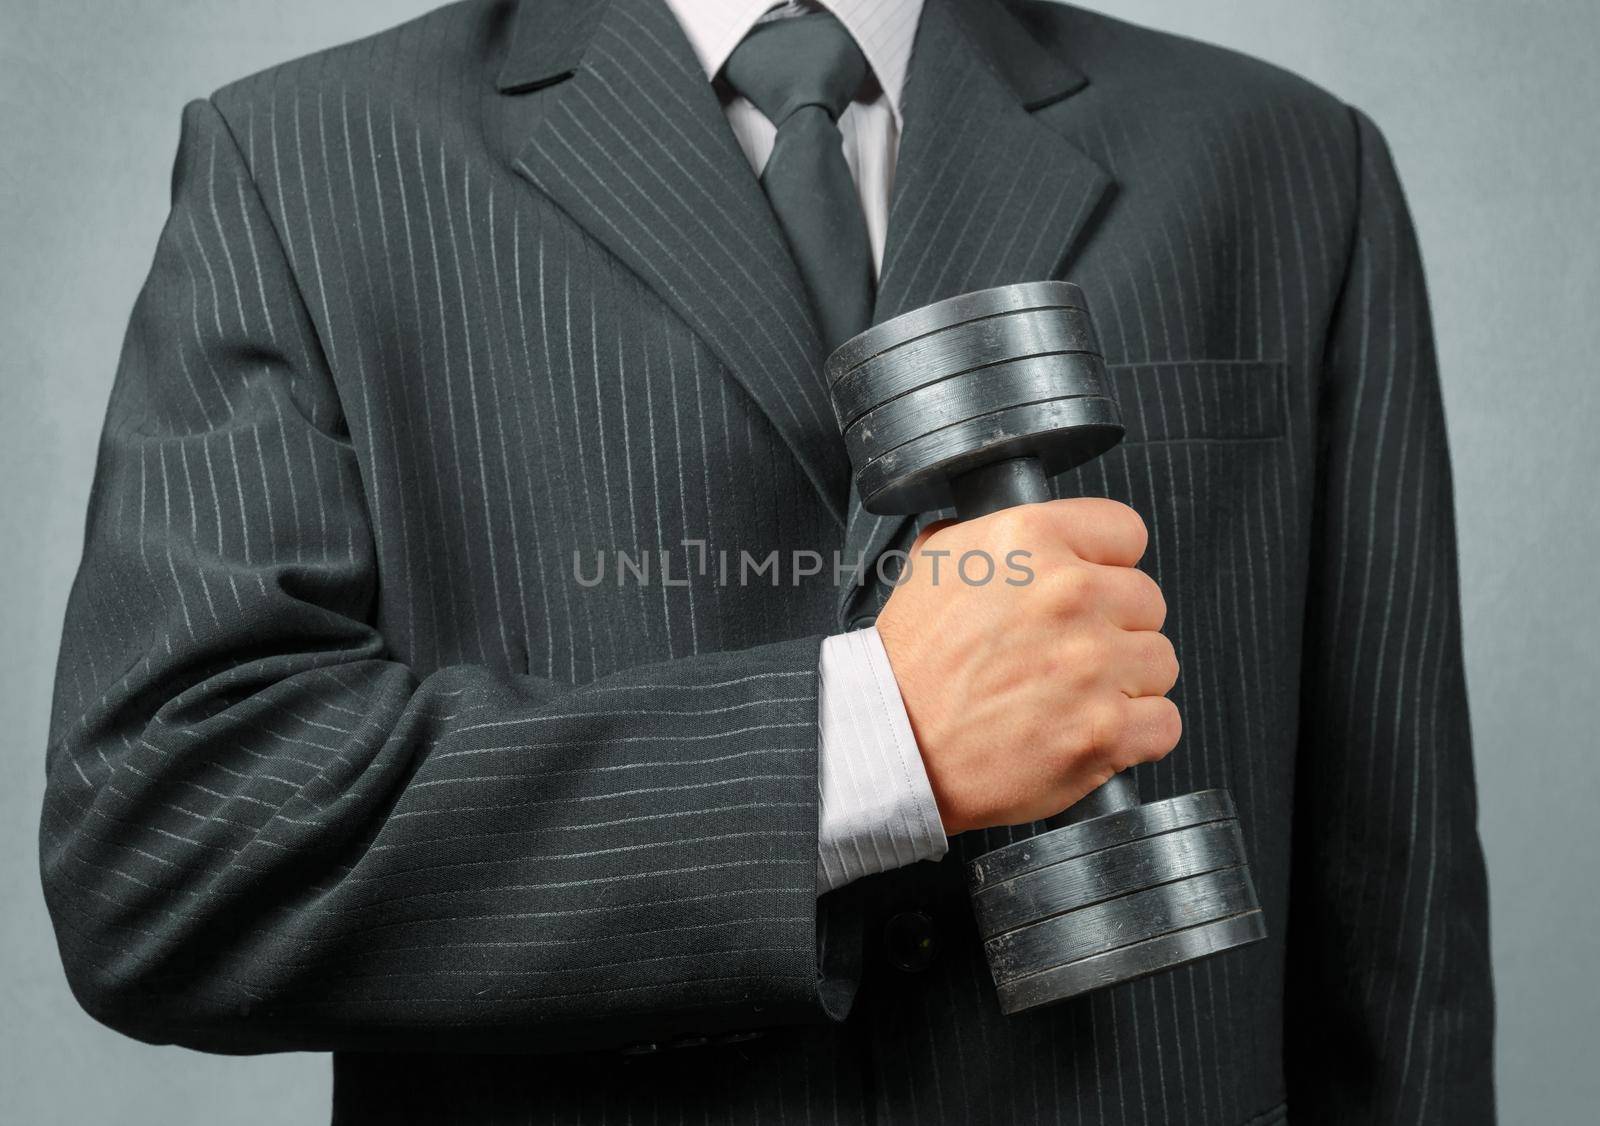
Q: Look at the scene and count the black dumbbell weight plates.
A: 8